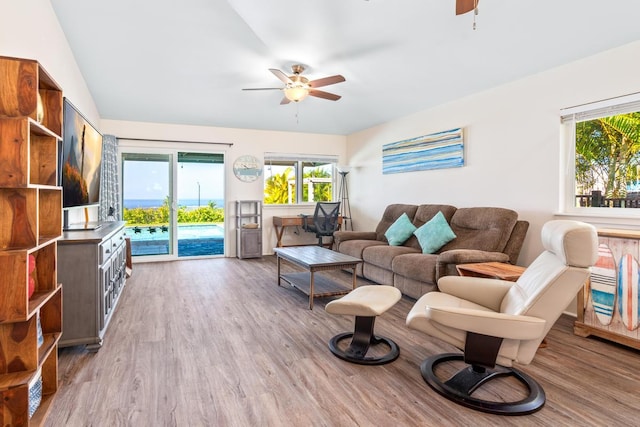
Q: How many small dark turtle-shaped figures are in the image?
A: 3